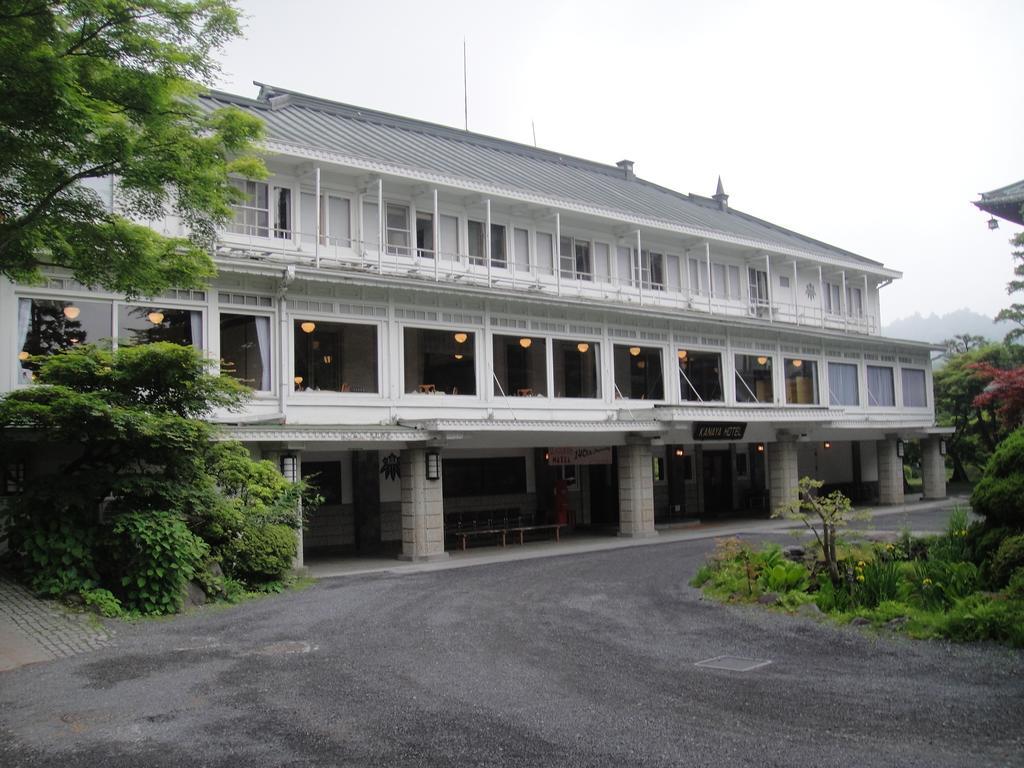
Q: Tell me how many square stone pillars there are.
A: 6